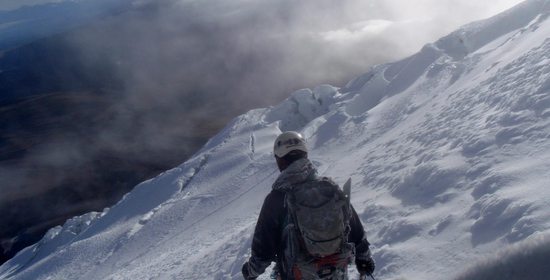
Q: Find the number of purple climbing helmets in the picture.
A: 0